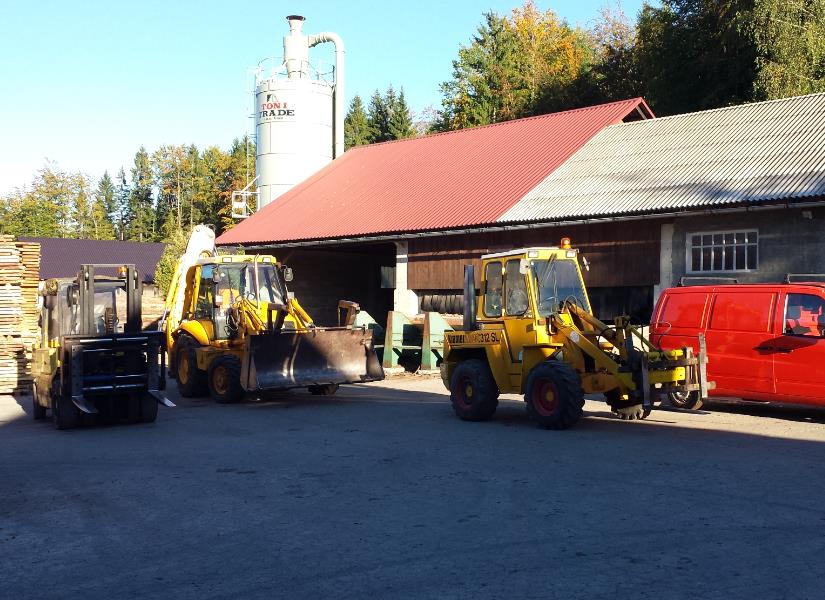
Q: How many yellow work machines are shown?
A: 3